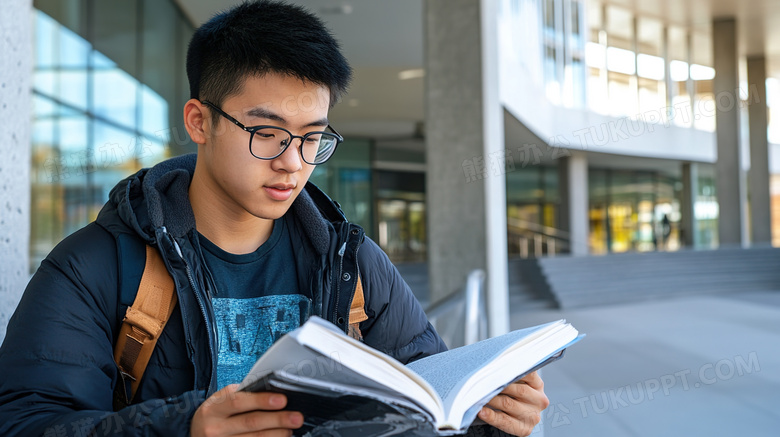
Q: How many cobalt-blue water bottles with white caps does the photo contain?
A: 0